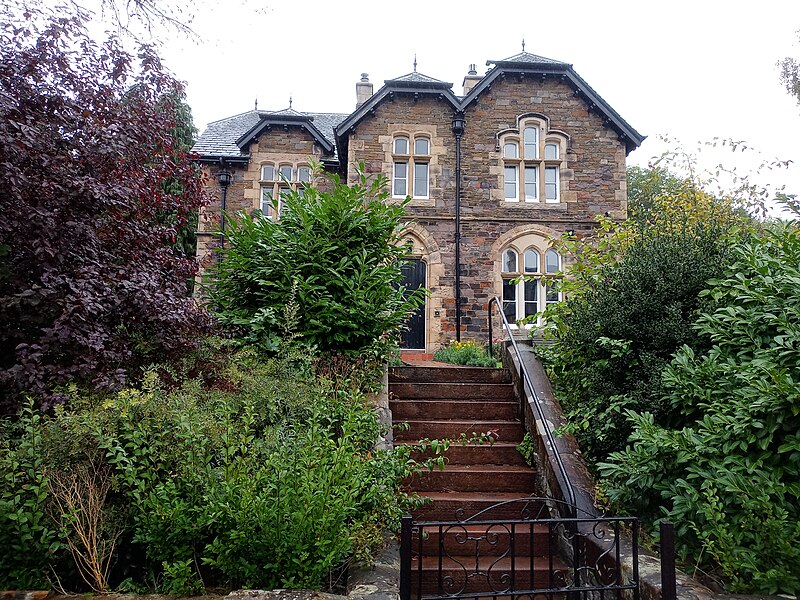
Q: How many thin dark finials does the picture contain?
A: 4